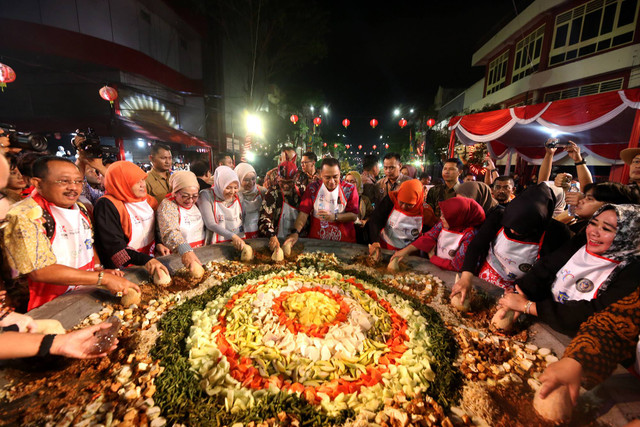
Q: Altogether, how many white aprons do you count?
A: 11